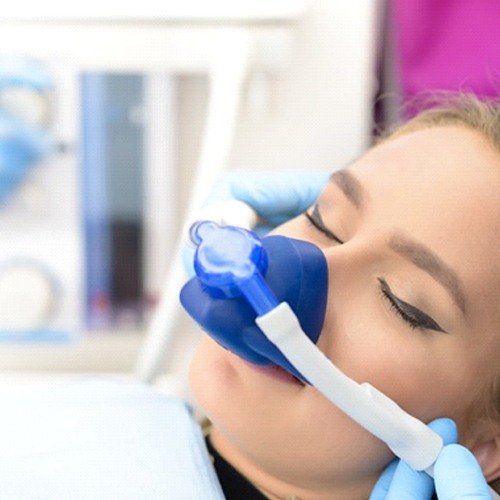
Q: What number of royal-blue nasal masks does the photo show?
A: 1